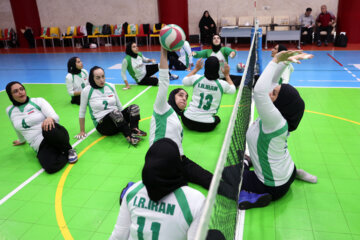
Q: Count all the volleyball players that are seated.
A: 11